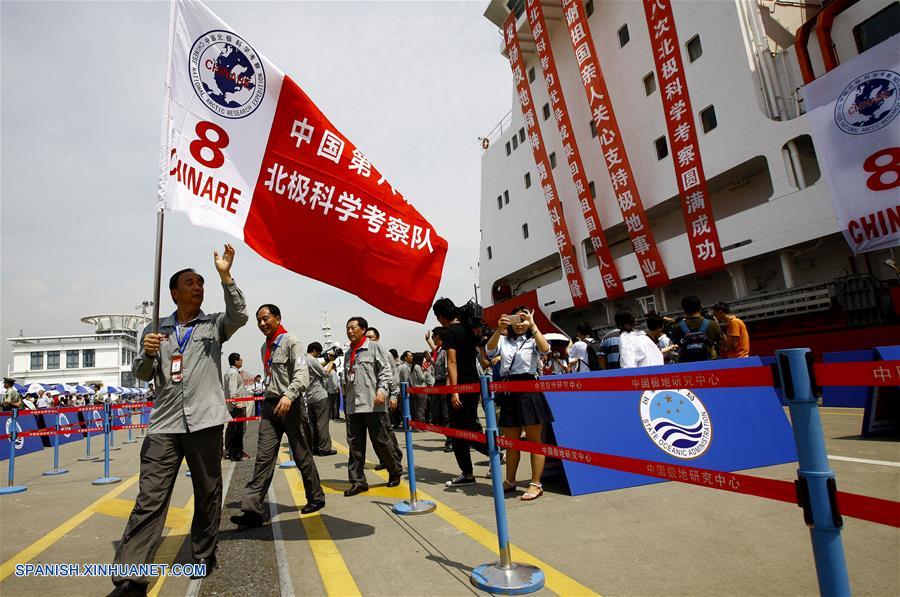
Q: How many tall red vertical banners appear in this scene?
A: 4